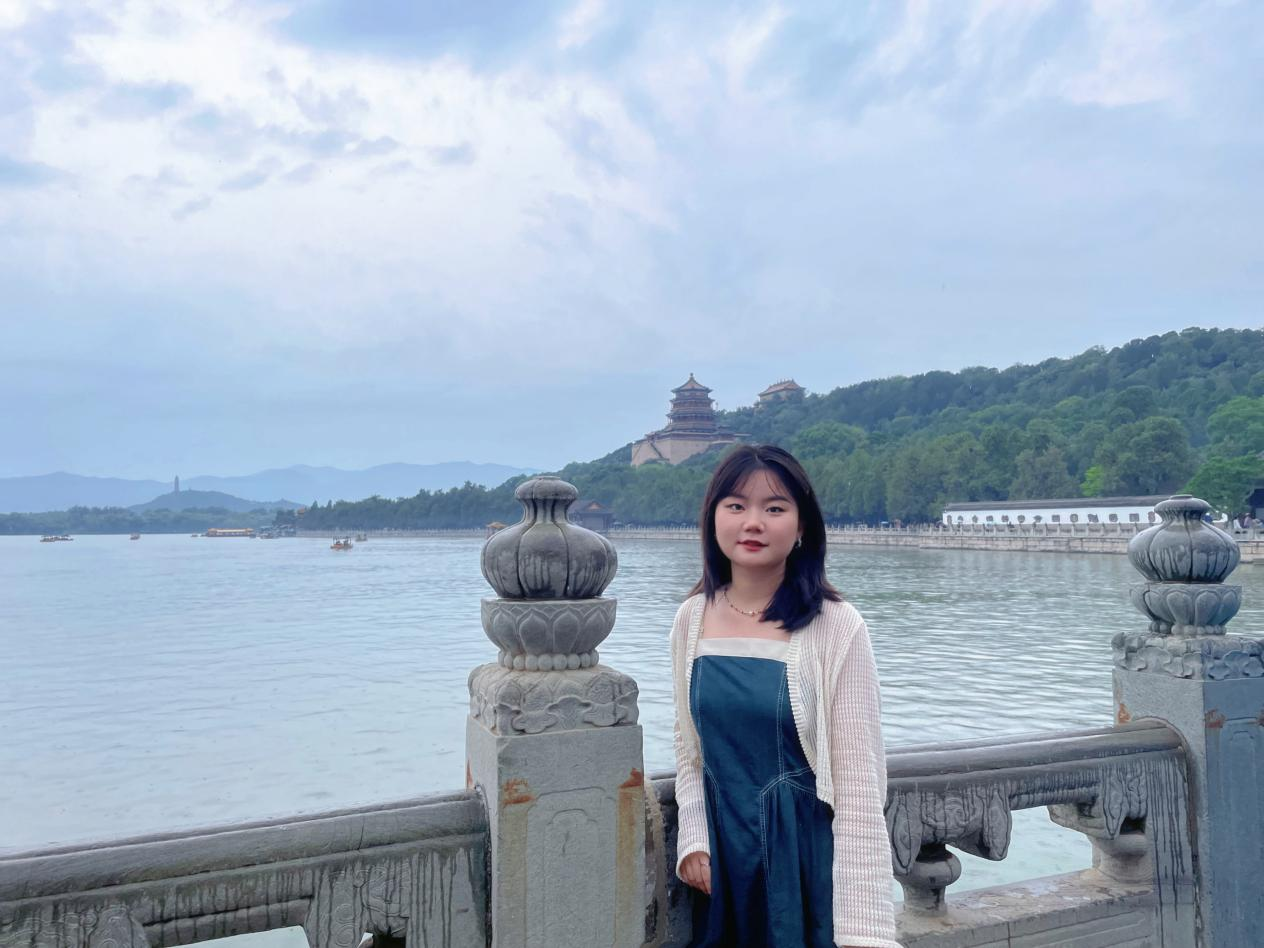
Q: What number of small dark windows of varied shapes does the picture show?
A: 13